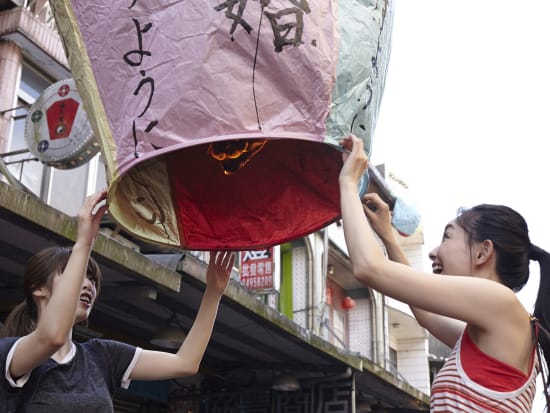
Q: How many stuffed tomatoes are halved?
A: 0